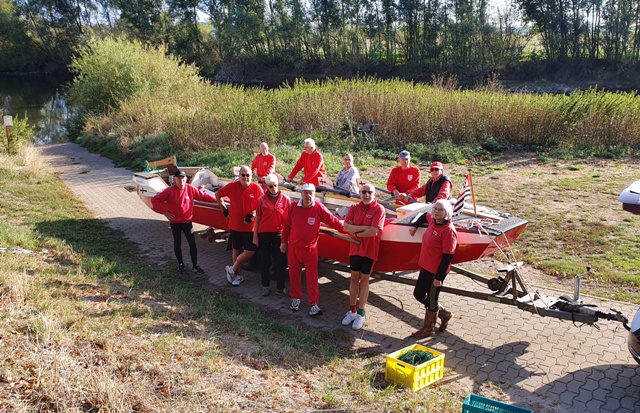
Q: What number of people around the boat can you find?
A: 11